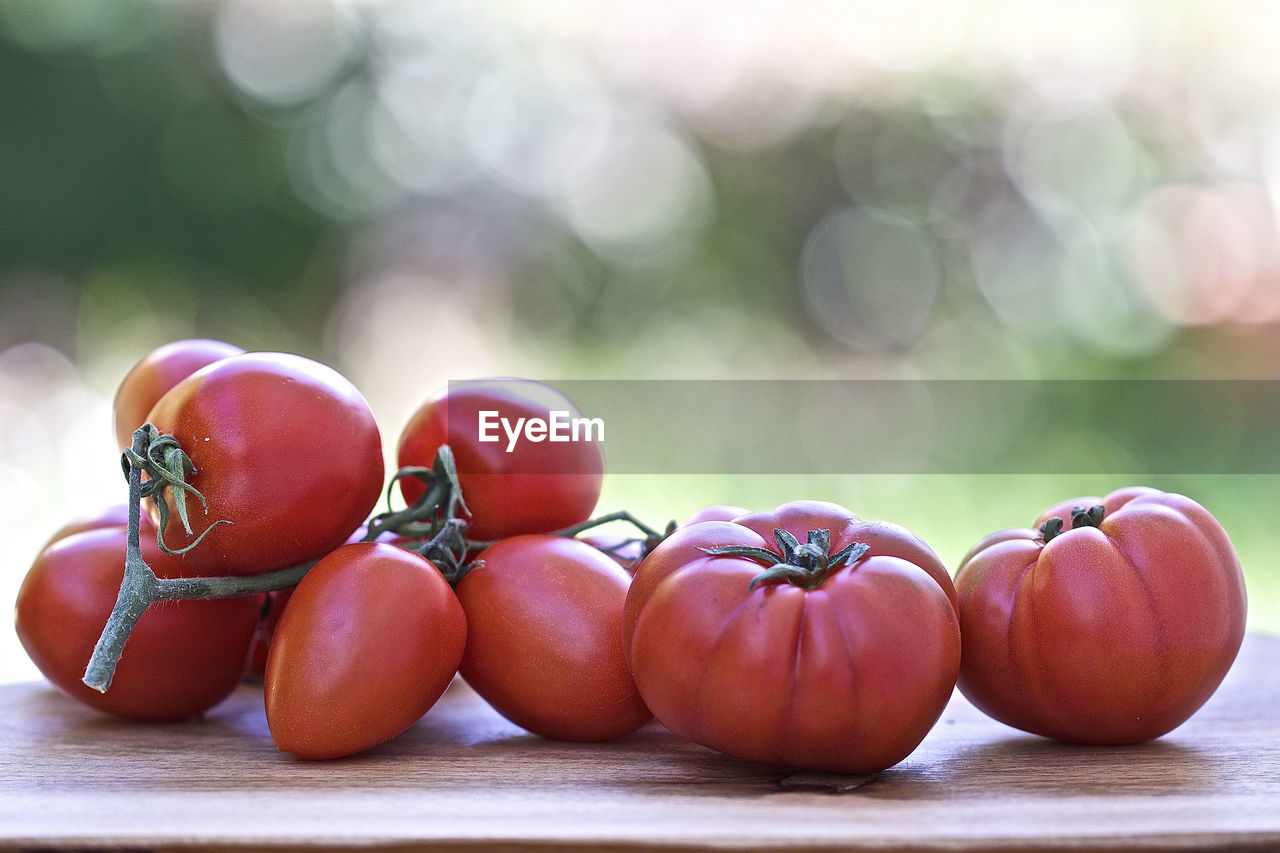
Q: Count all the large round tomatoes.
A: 2